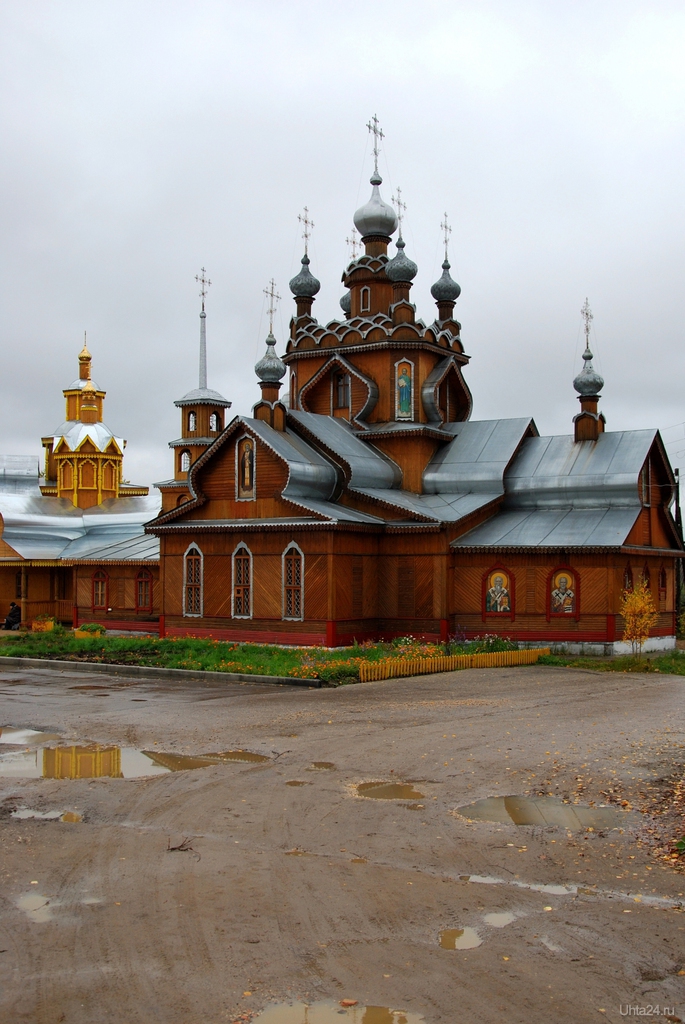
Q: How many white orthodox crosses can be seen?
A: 8